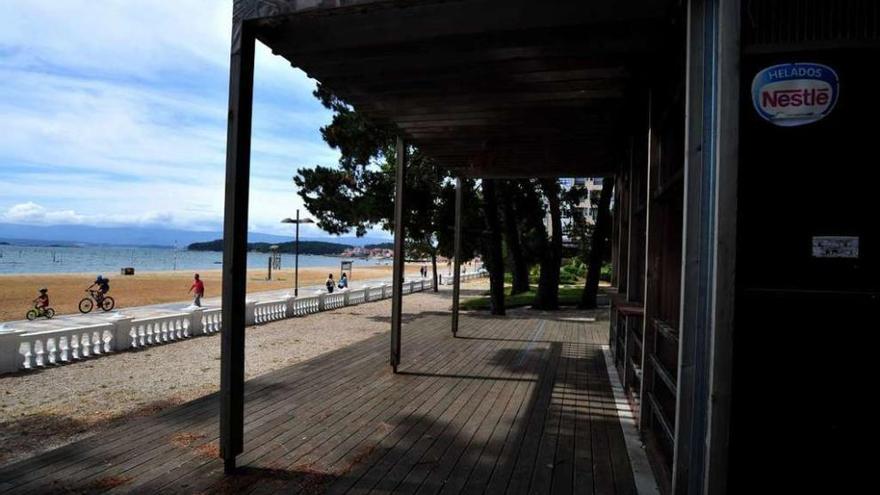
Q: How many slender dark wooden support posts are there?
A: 3